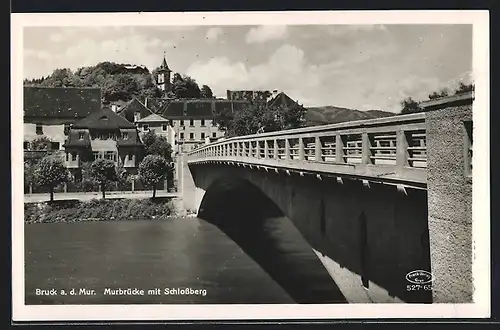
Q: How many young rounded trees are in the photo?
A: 3